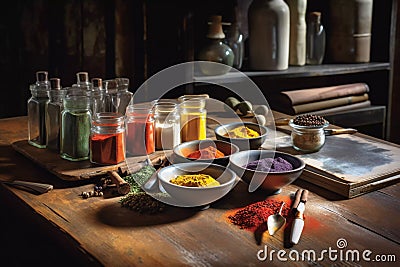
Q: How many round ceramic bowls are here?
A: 4